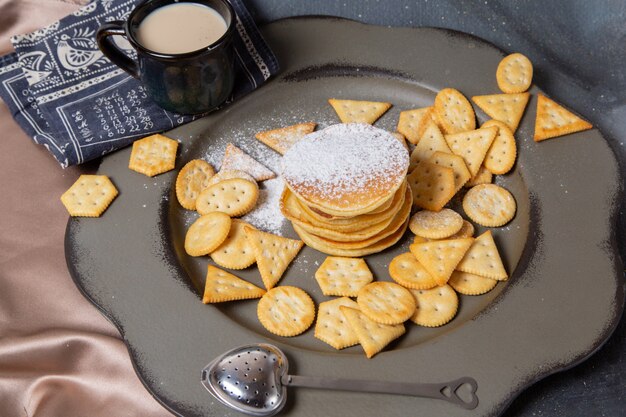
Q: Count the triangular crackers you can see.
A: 12